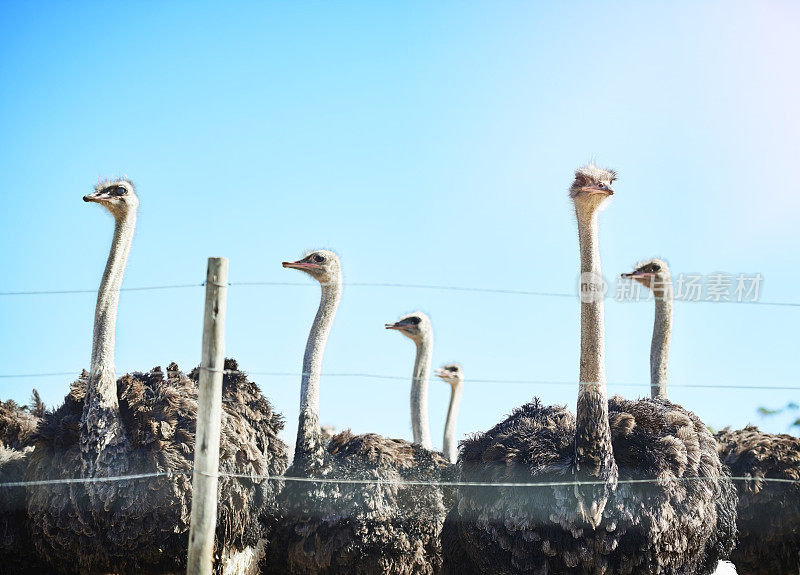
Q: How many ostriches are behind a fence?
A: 6